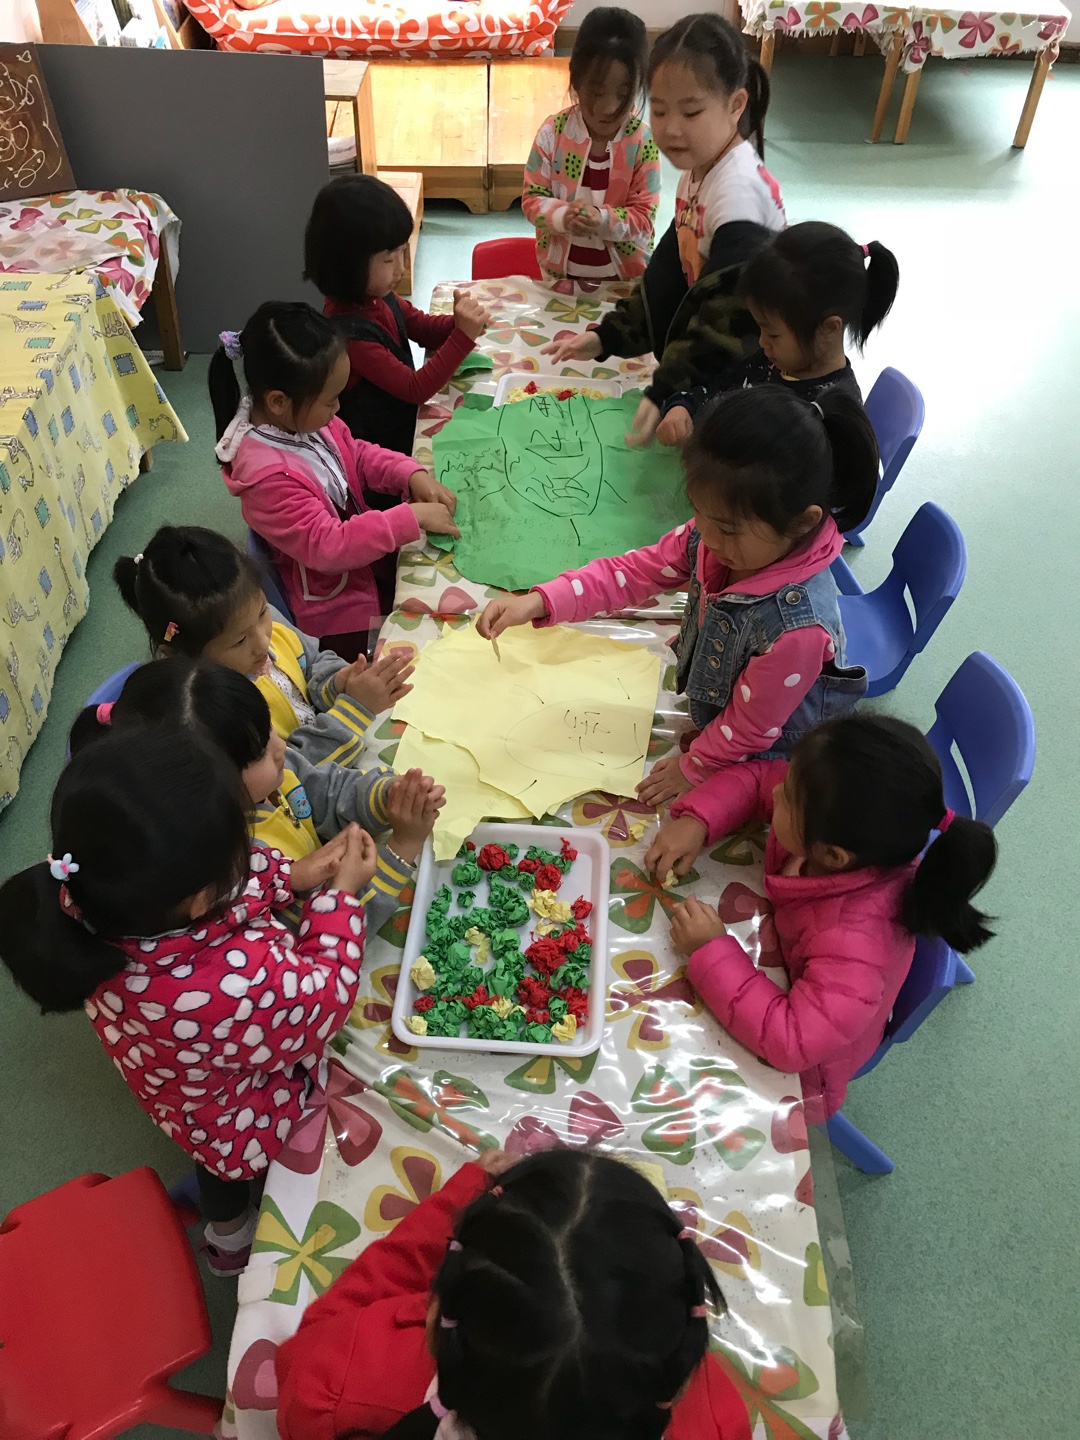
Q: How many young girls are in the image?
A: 11